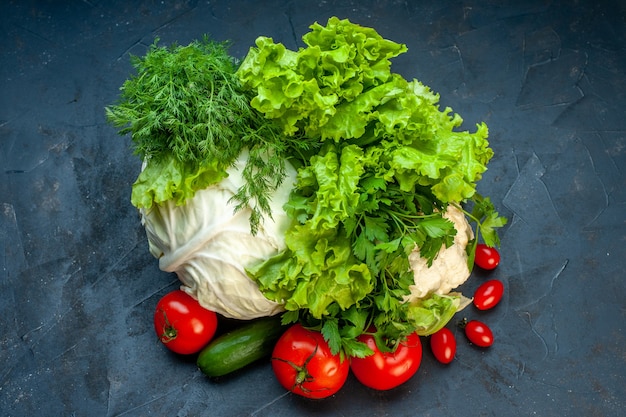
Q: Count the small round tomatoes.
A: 4